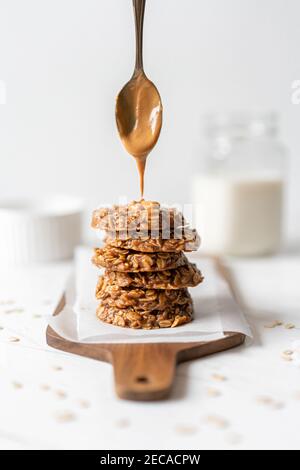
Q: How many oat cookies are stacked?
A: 6